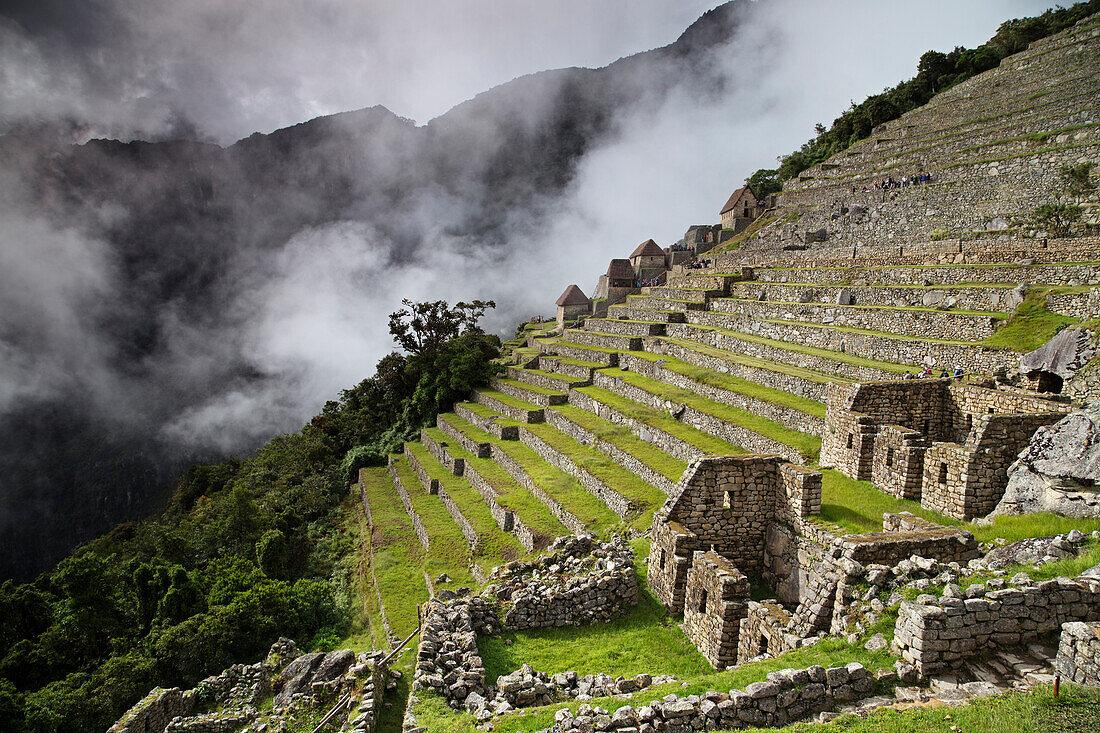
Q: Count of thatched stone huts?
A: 4